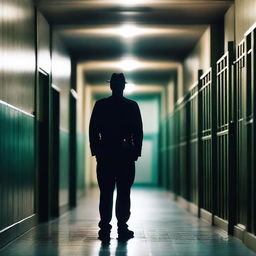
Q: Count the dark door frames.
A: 3